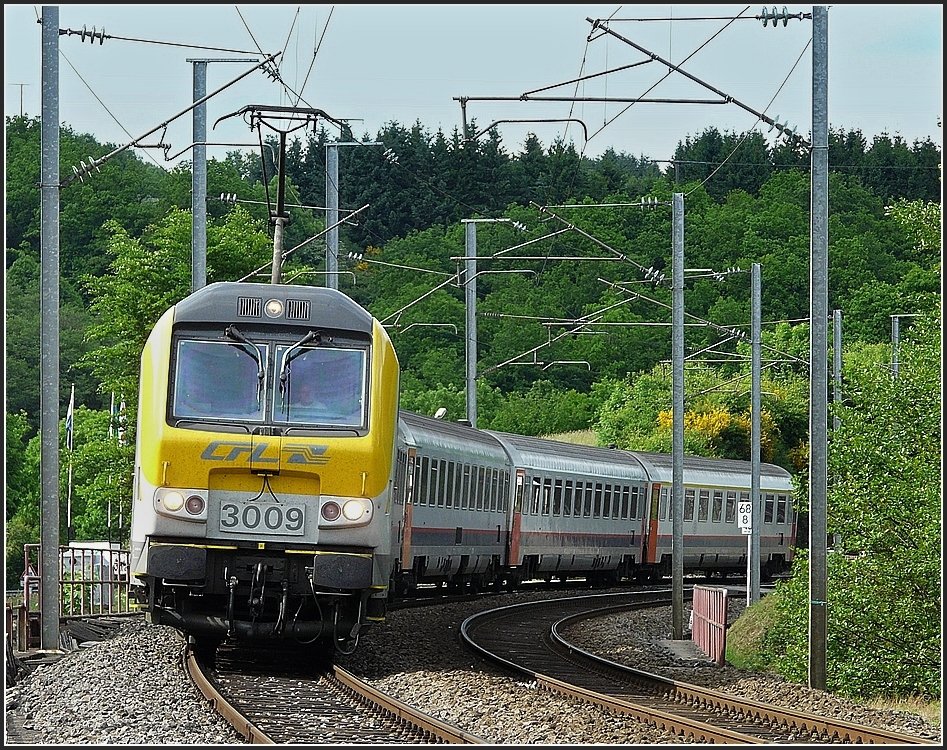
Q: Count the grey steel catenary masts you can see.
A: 9